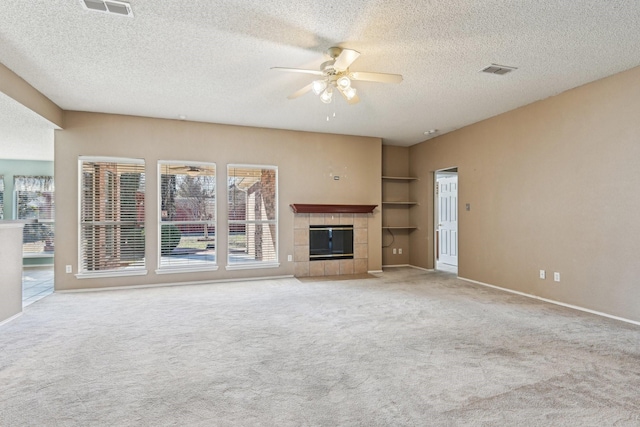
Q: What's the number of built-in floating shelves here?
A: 3